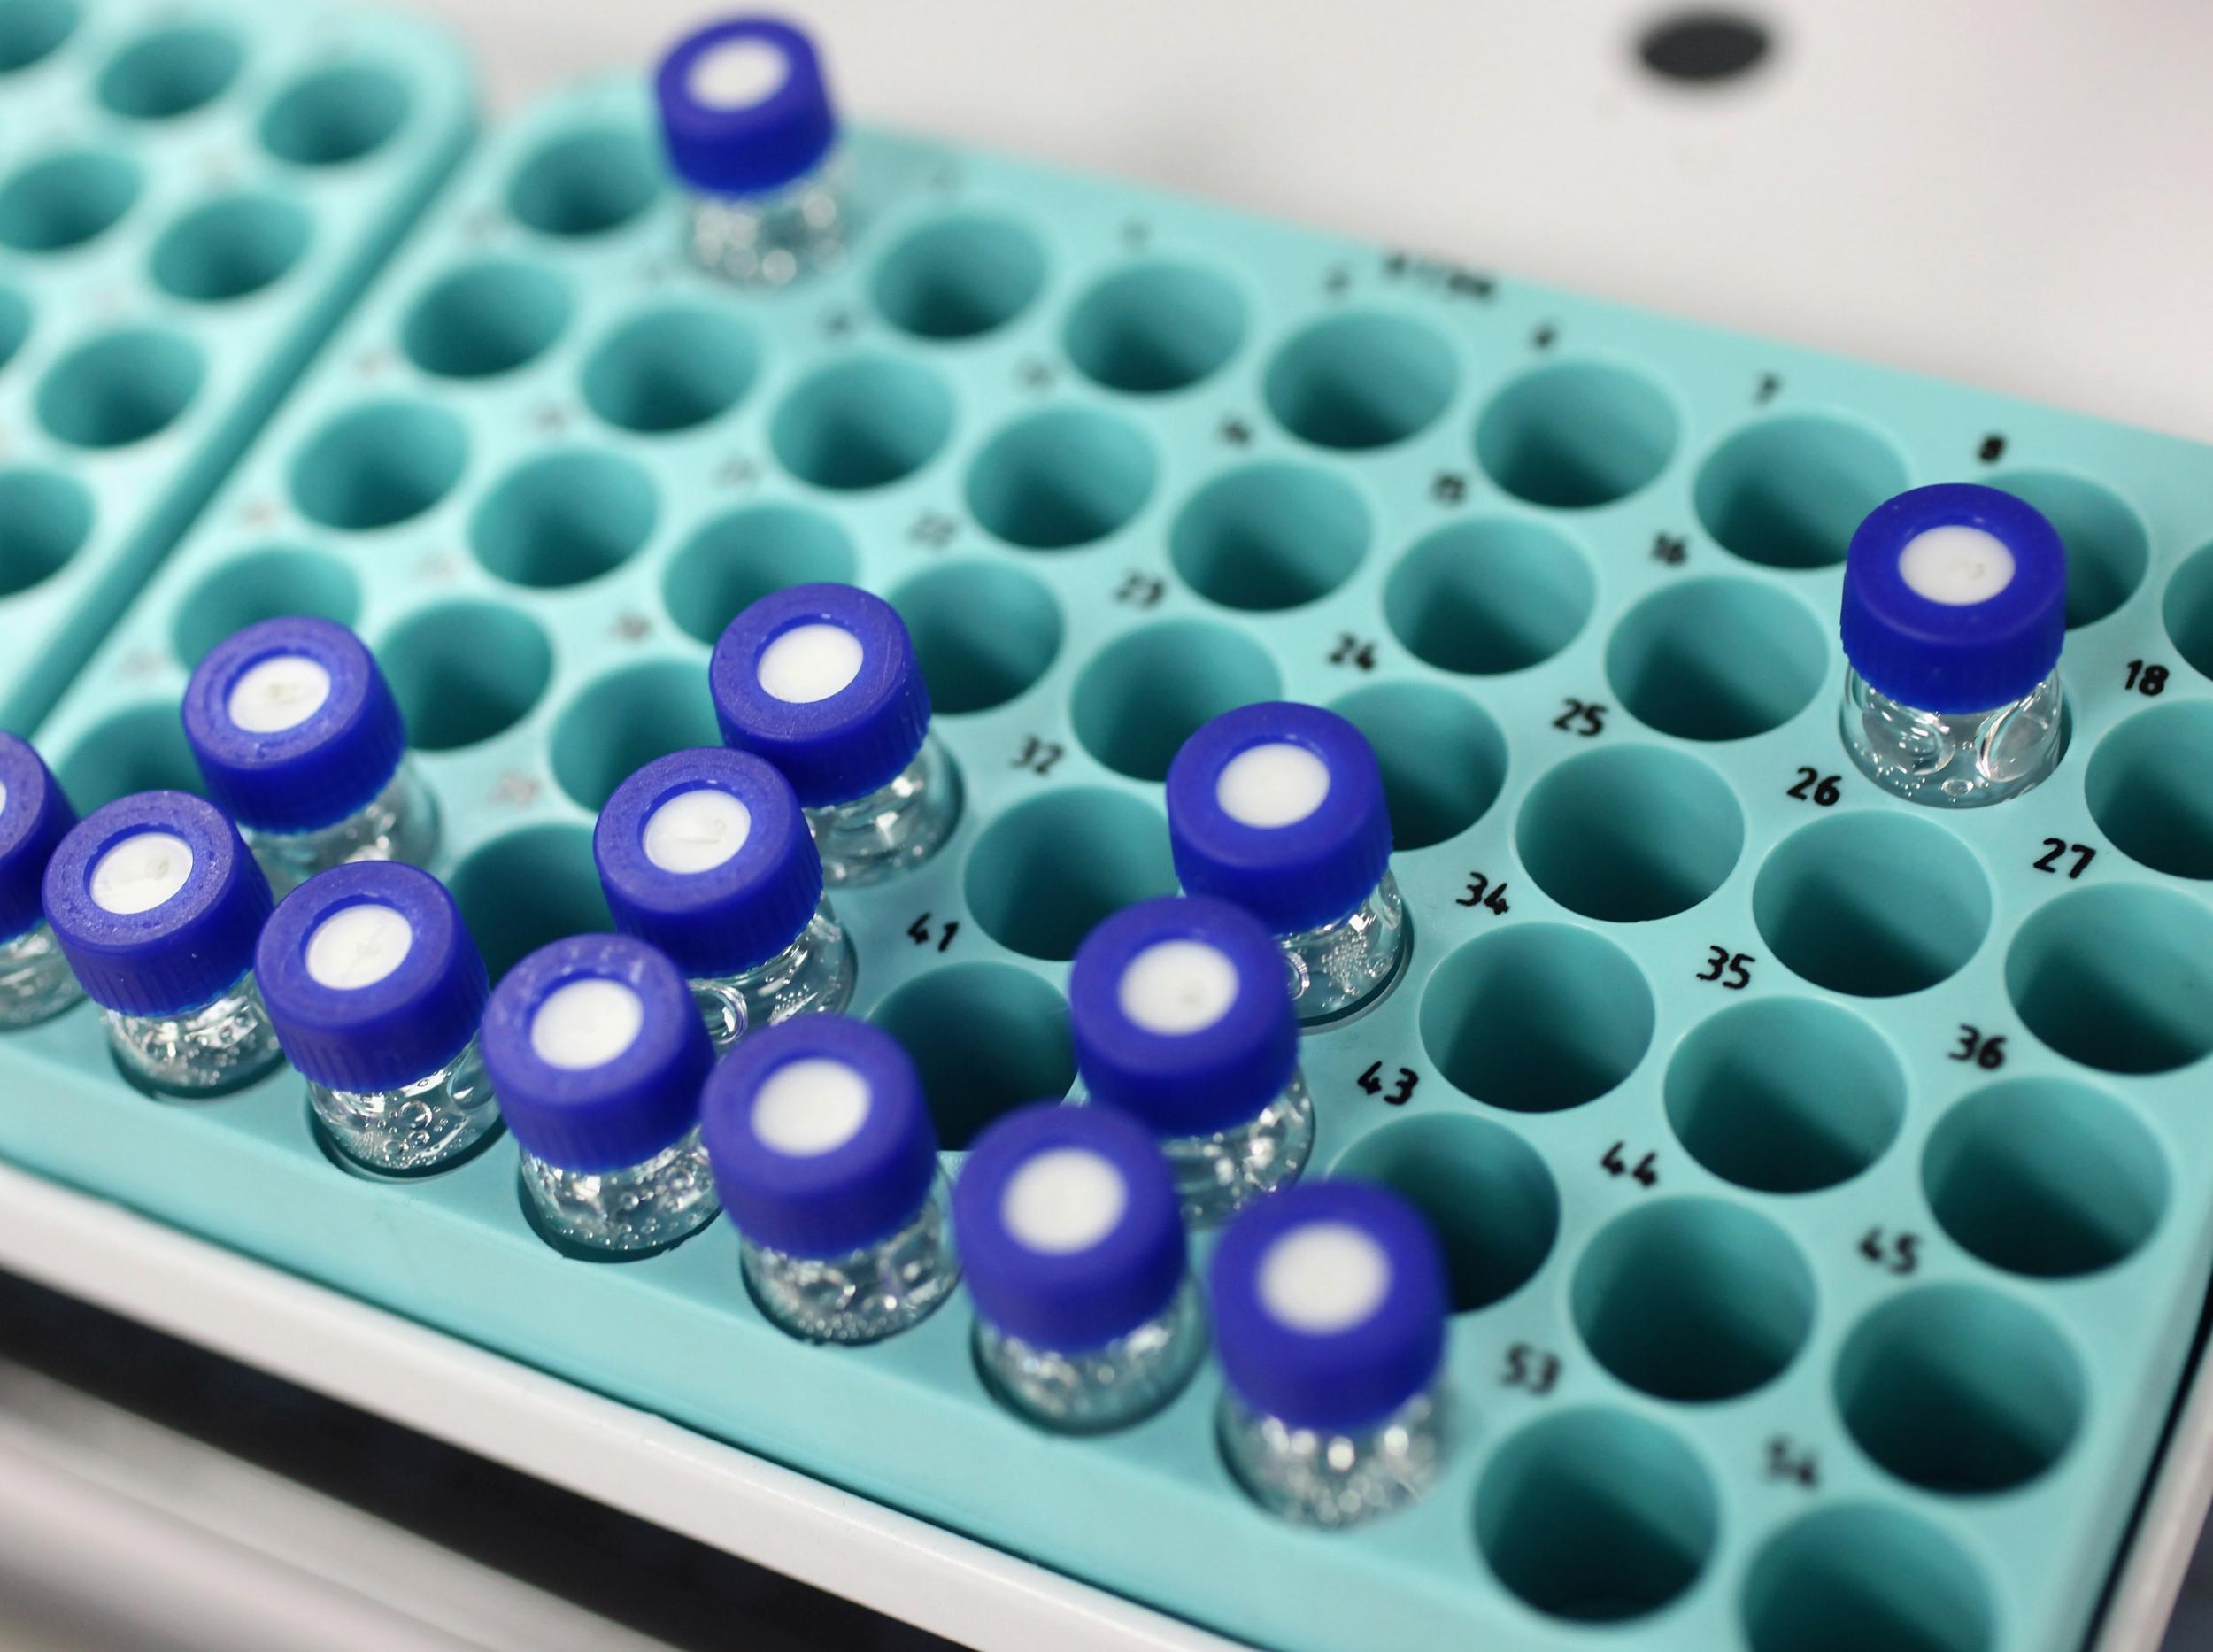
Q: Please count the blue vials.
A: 14